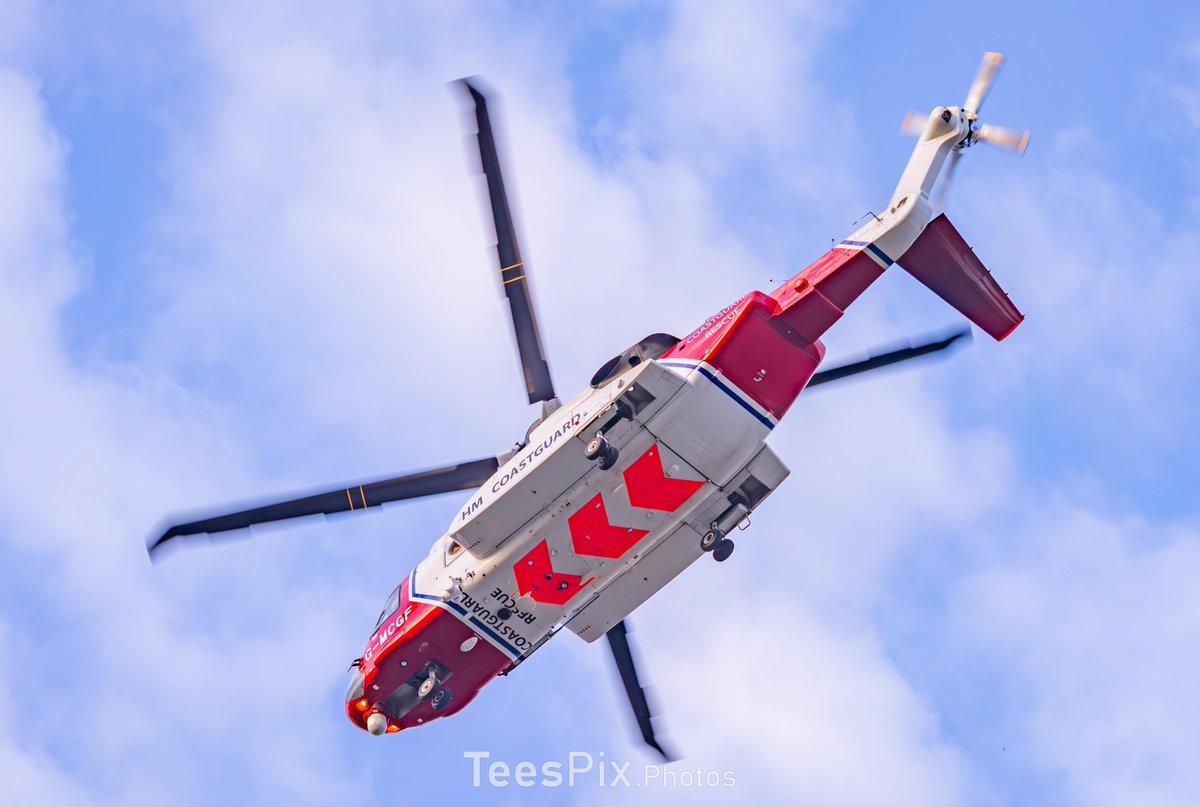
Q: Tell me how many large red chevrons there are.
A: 3